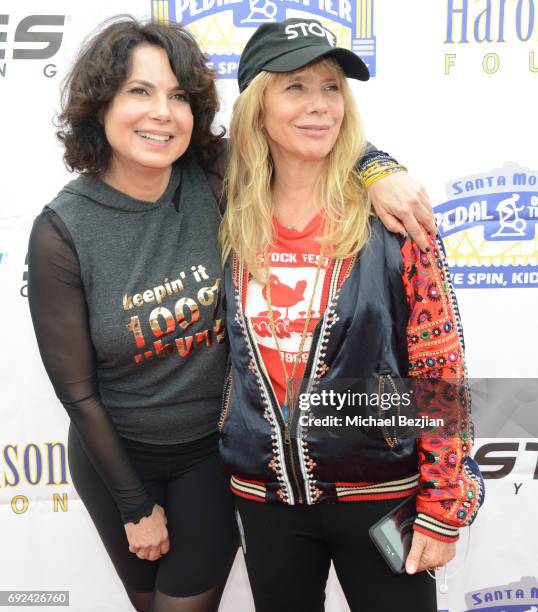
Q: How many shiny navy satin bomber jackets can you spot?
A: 1